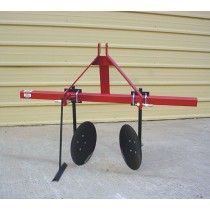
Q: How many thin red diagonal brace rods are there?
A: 2